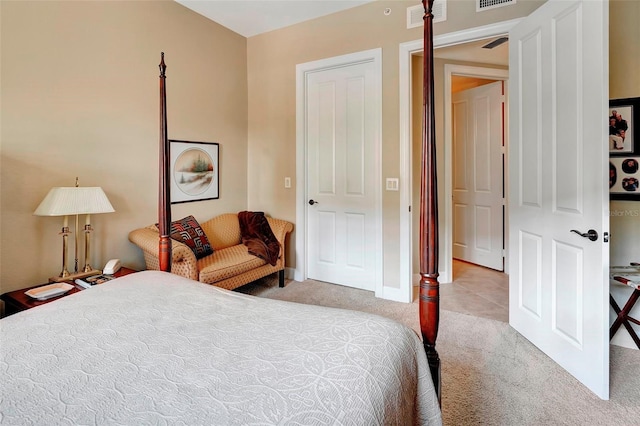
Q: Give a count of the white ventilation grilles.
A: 2